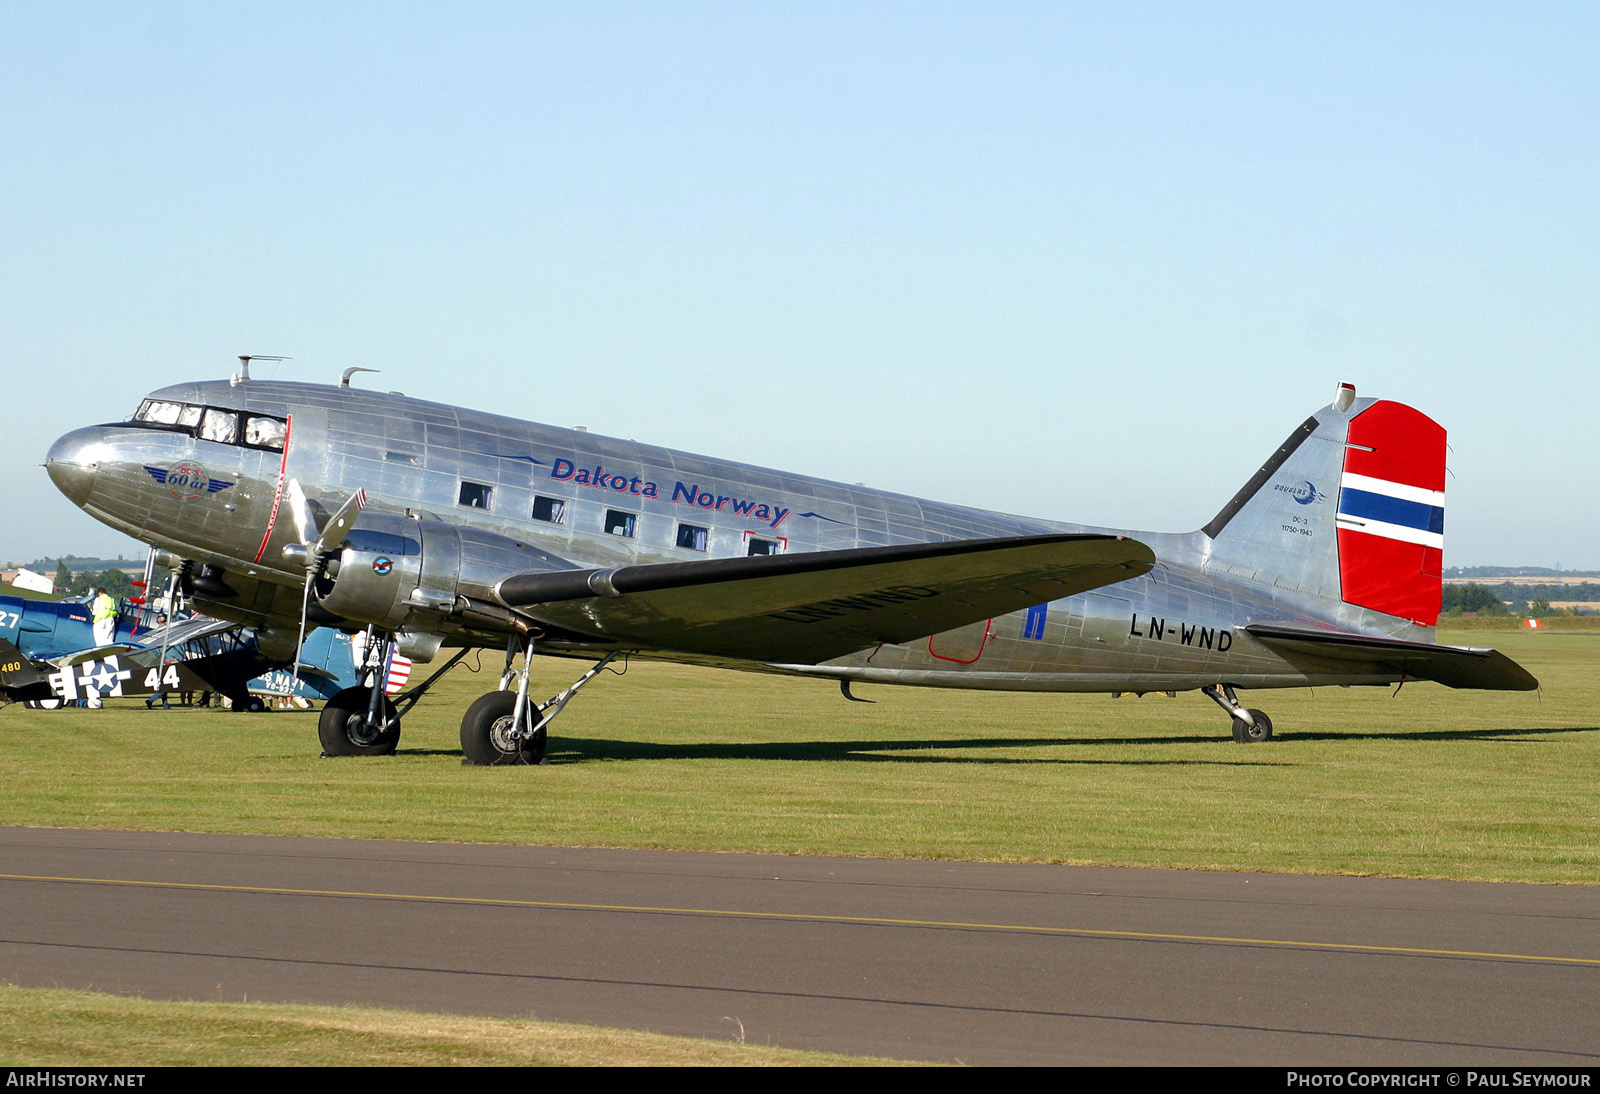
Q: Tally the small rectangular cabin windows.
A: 5